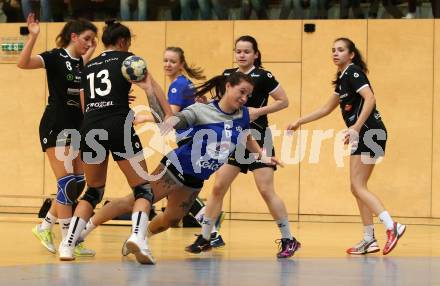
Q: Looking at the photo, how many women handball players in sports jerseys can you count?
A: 6